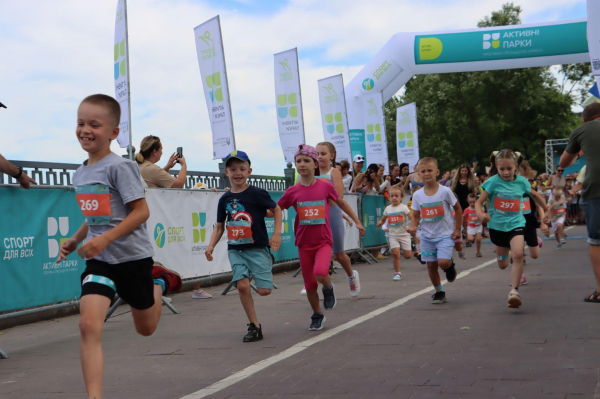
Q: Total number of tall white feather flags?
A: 6